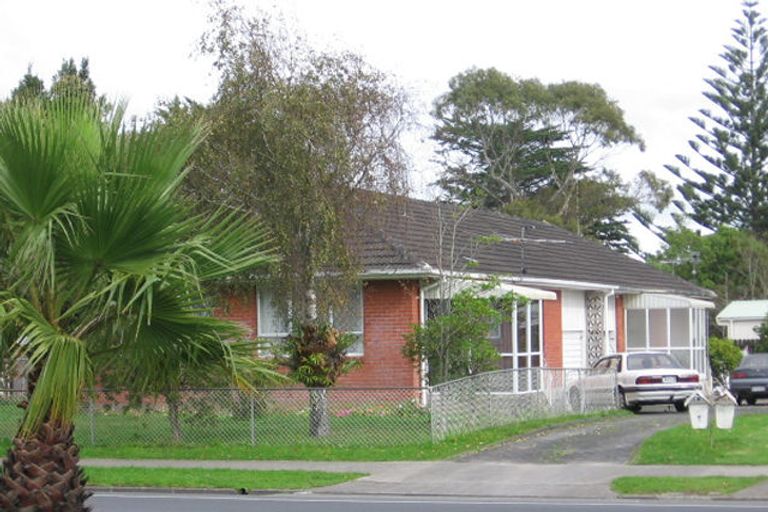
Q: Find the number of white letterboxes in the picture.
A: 2